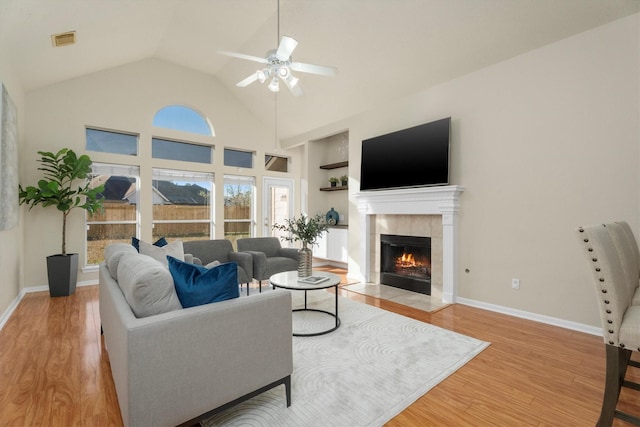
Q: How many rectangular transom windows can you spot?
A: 4